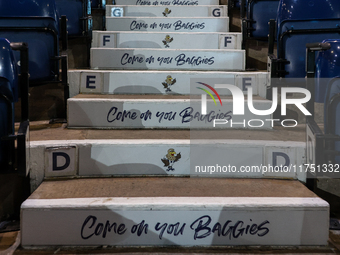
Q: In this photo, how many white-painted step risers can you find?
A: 9